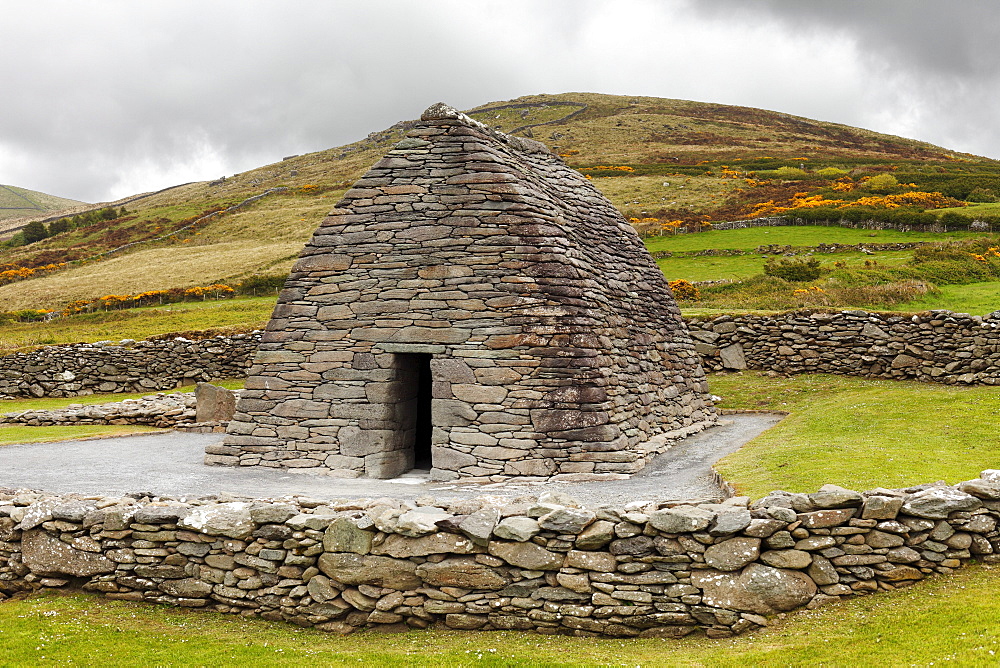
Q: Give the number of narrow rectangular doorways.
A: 1